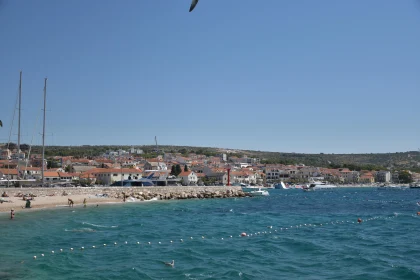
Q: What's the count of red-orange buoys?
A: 3